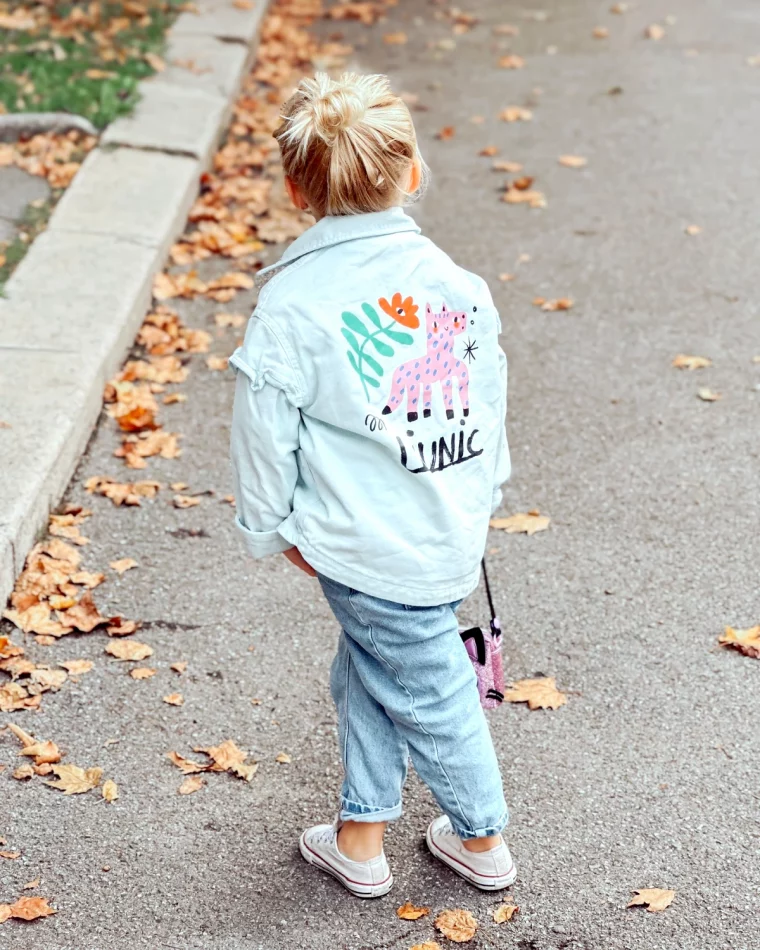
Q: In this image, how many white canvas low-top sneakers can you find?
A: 2